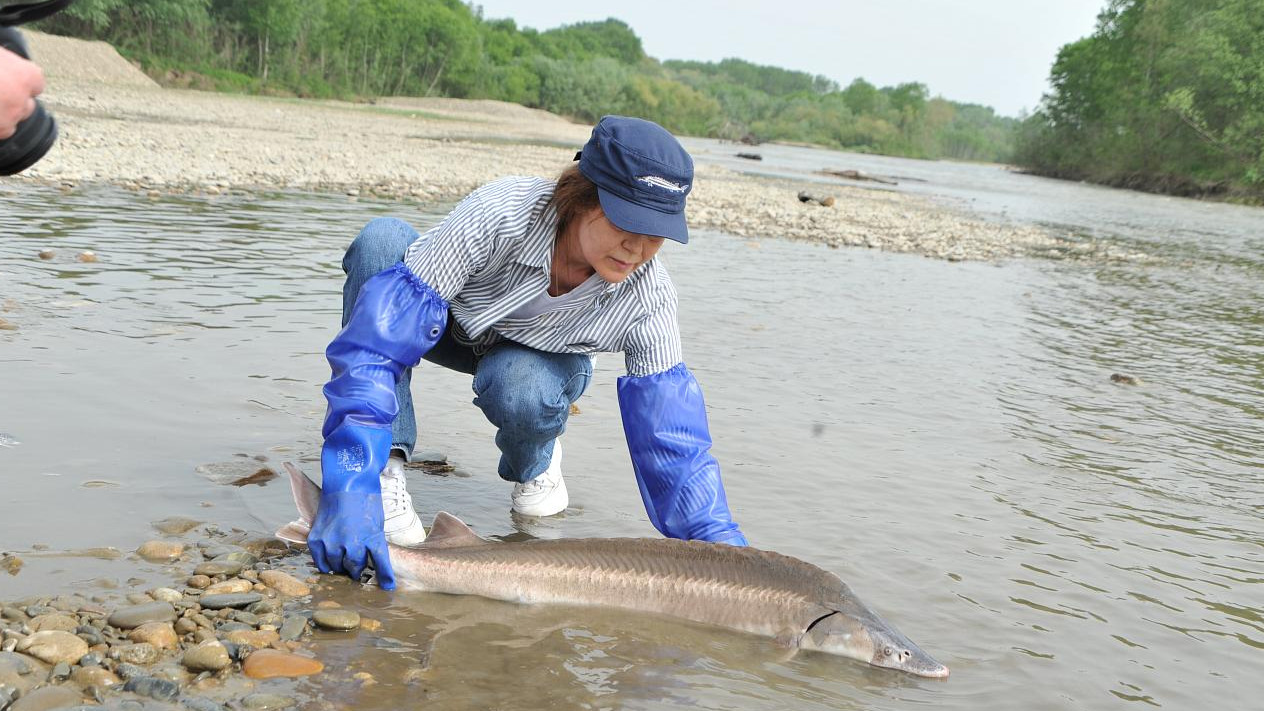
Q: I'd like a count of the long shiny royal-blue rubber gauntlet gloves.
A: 2